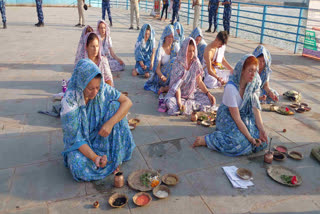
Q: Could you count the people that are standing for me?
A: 10